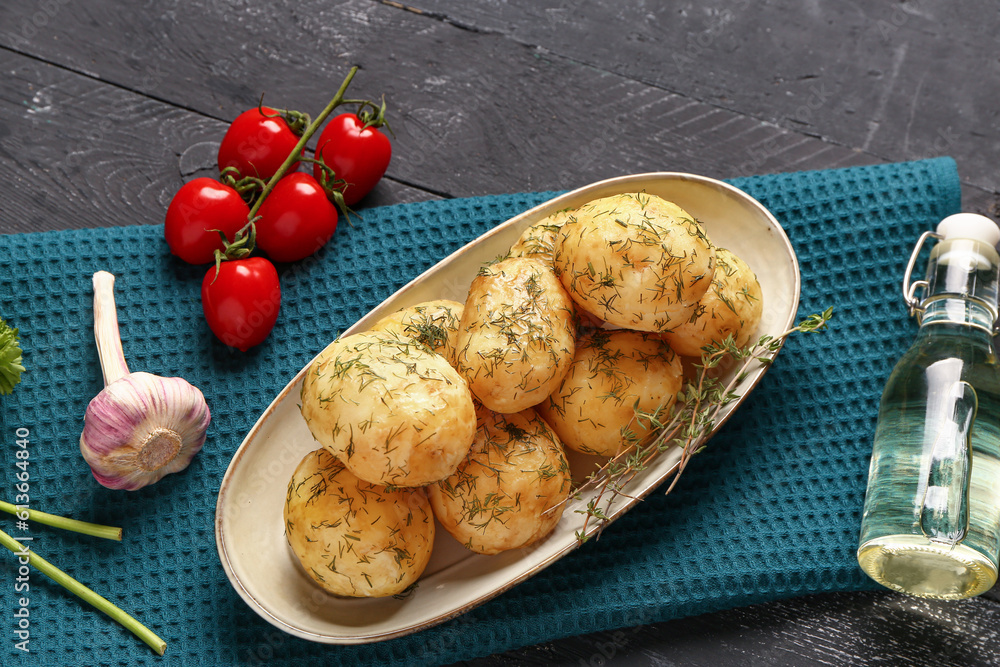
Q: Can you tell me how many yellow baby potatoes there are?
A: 9